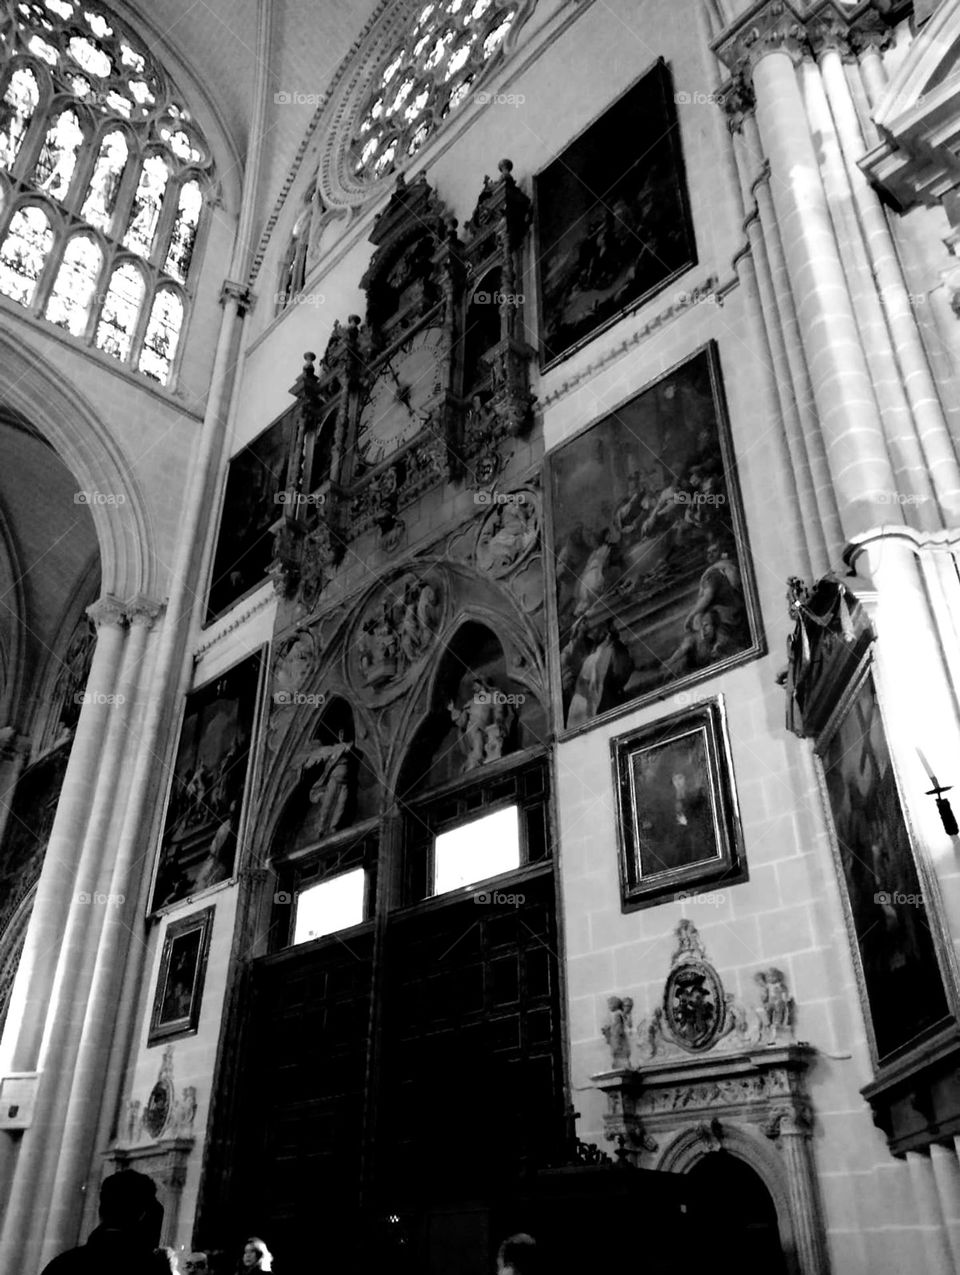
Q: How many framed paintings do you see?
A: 7